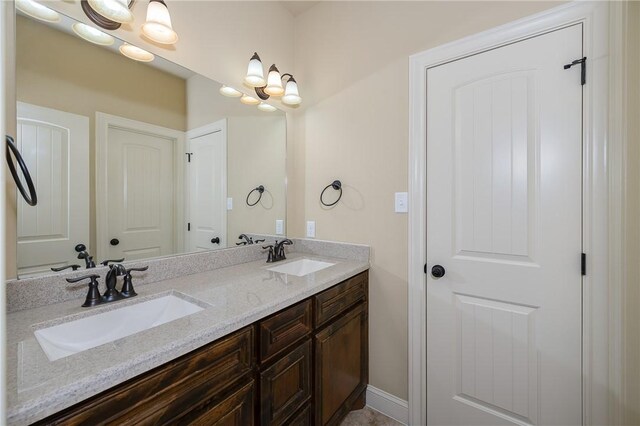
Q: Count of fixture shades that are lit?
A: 5